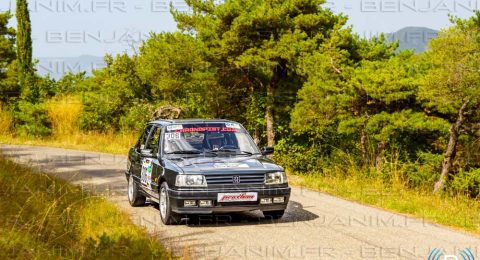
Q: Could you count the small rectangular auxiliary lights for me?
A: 4